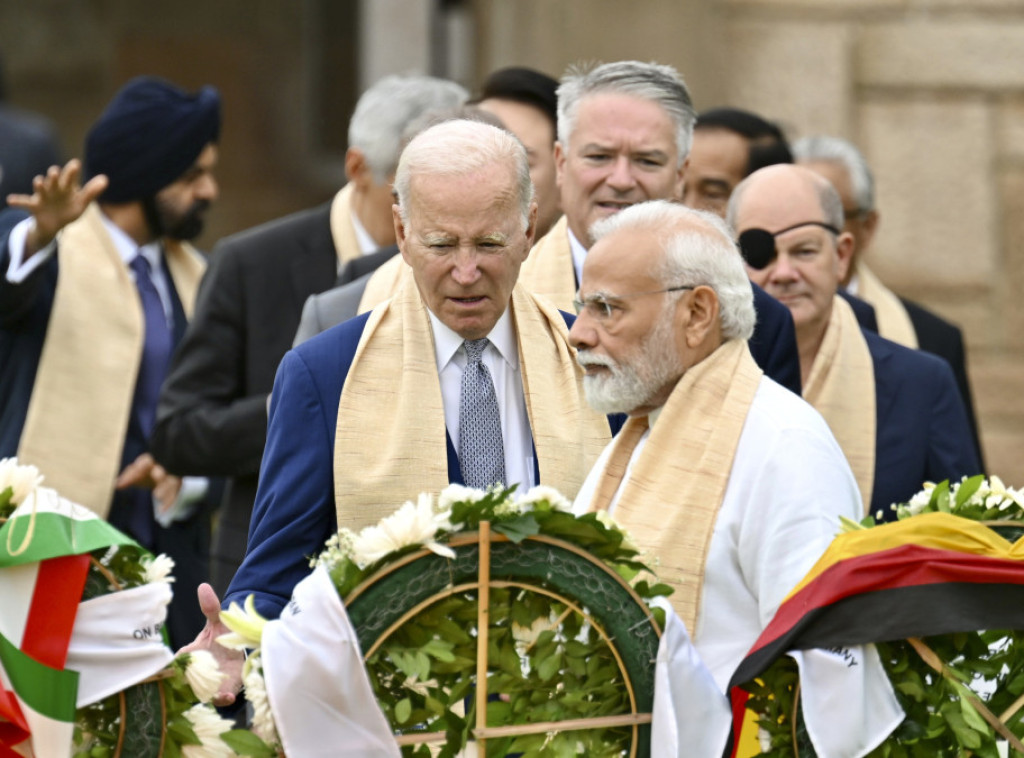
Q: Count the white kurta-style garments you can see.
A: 1